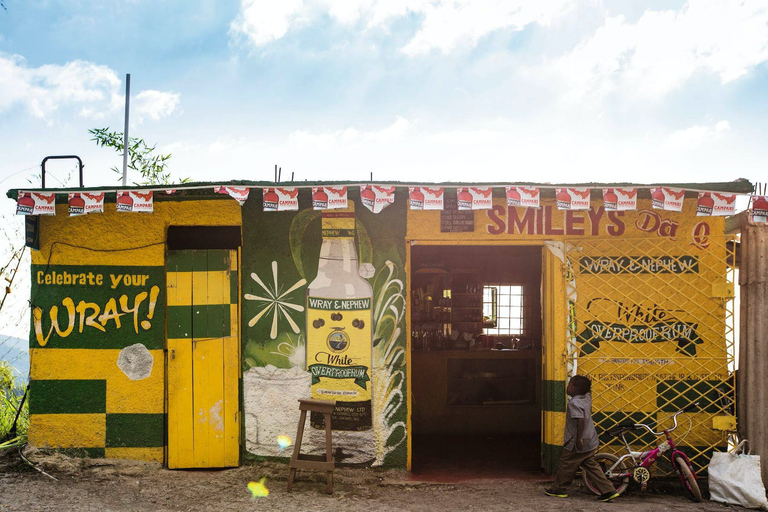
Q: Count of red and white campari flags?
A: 15